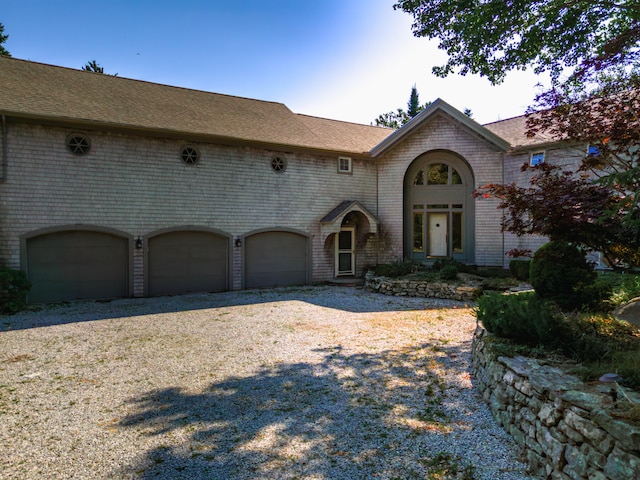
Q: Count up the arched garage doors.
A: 3